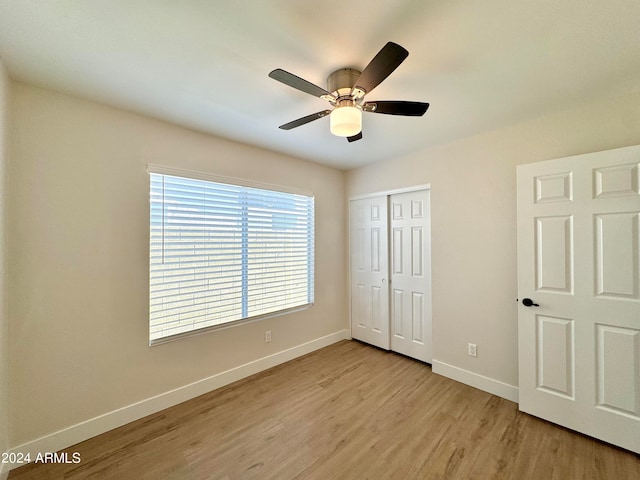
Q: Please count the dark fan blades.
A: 5